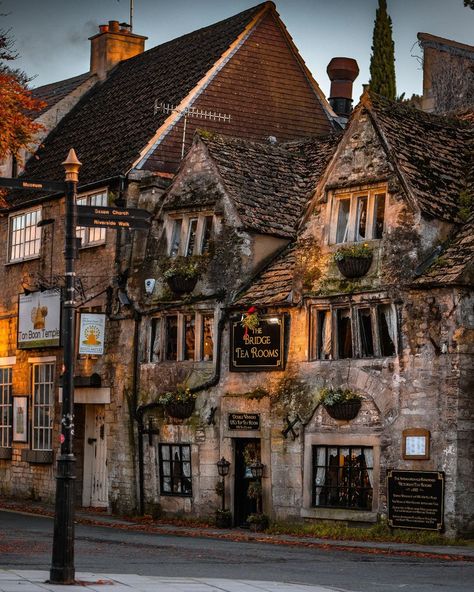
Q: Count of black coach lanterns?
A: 2